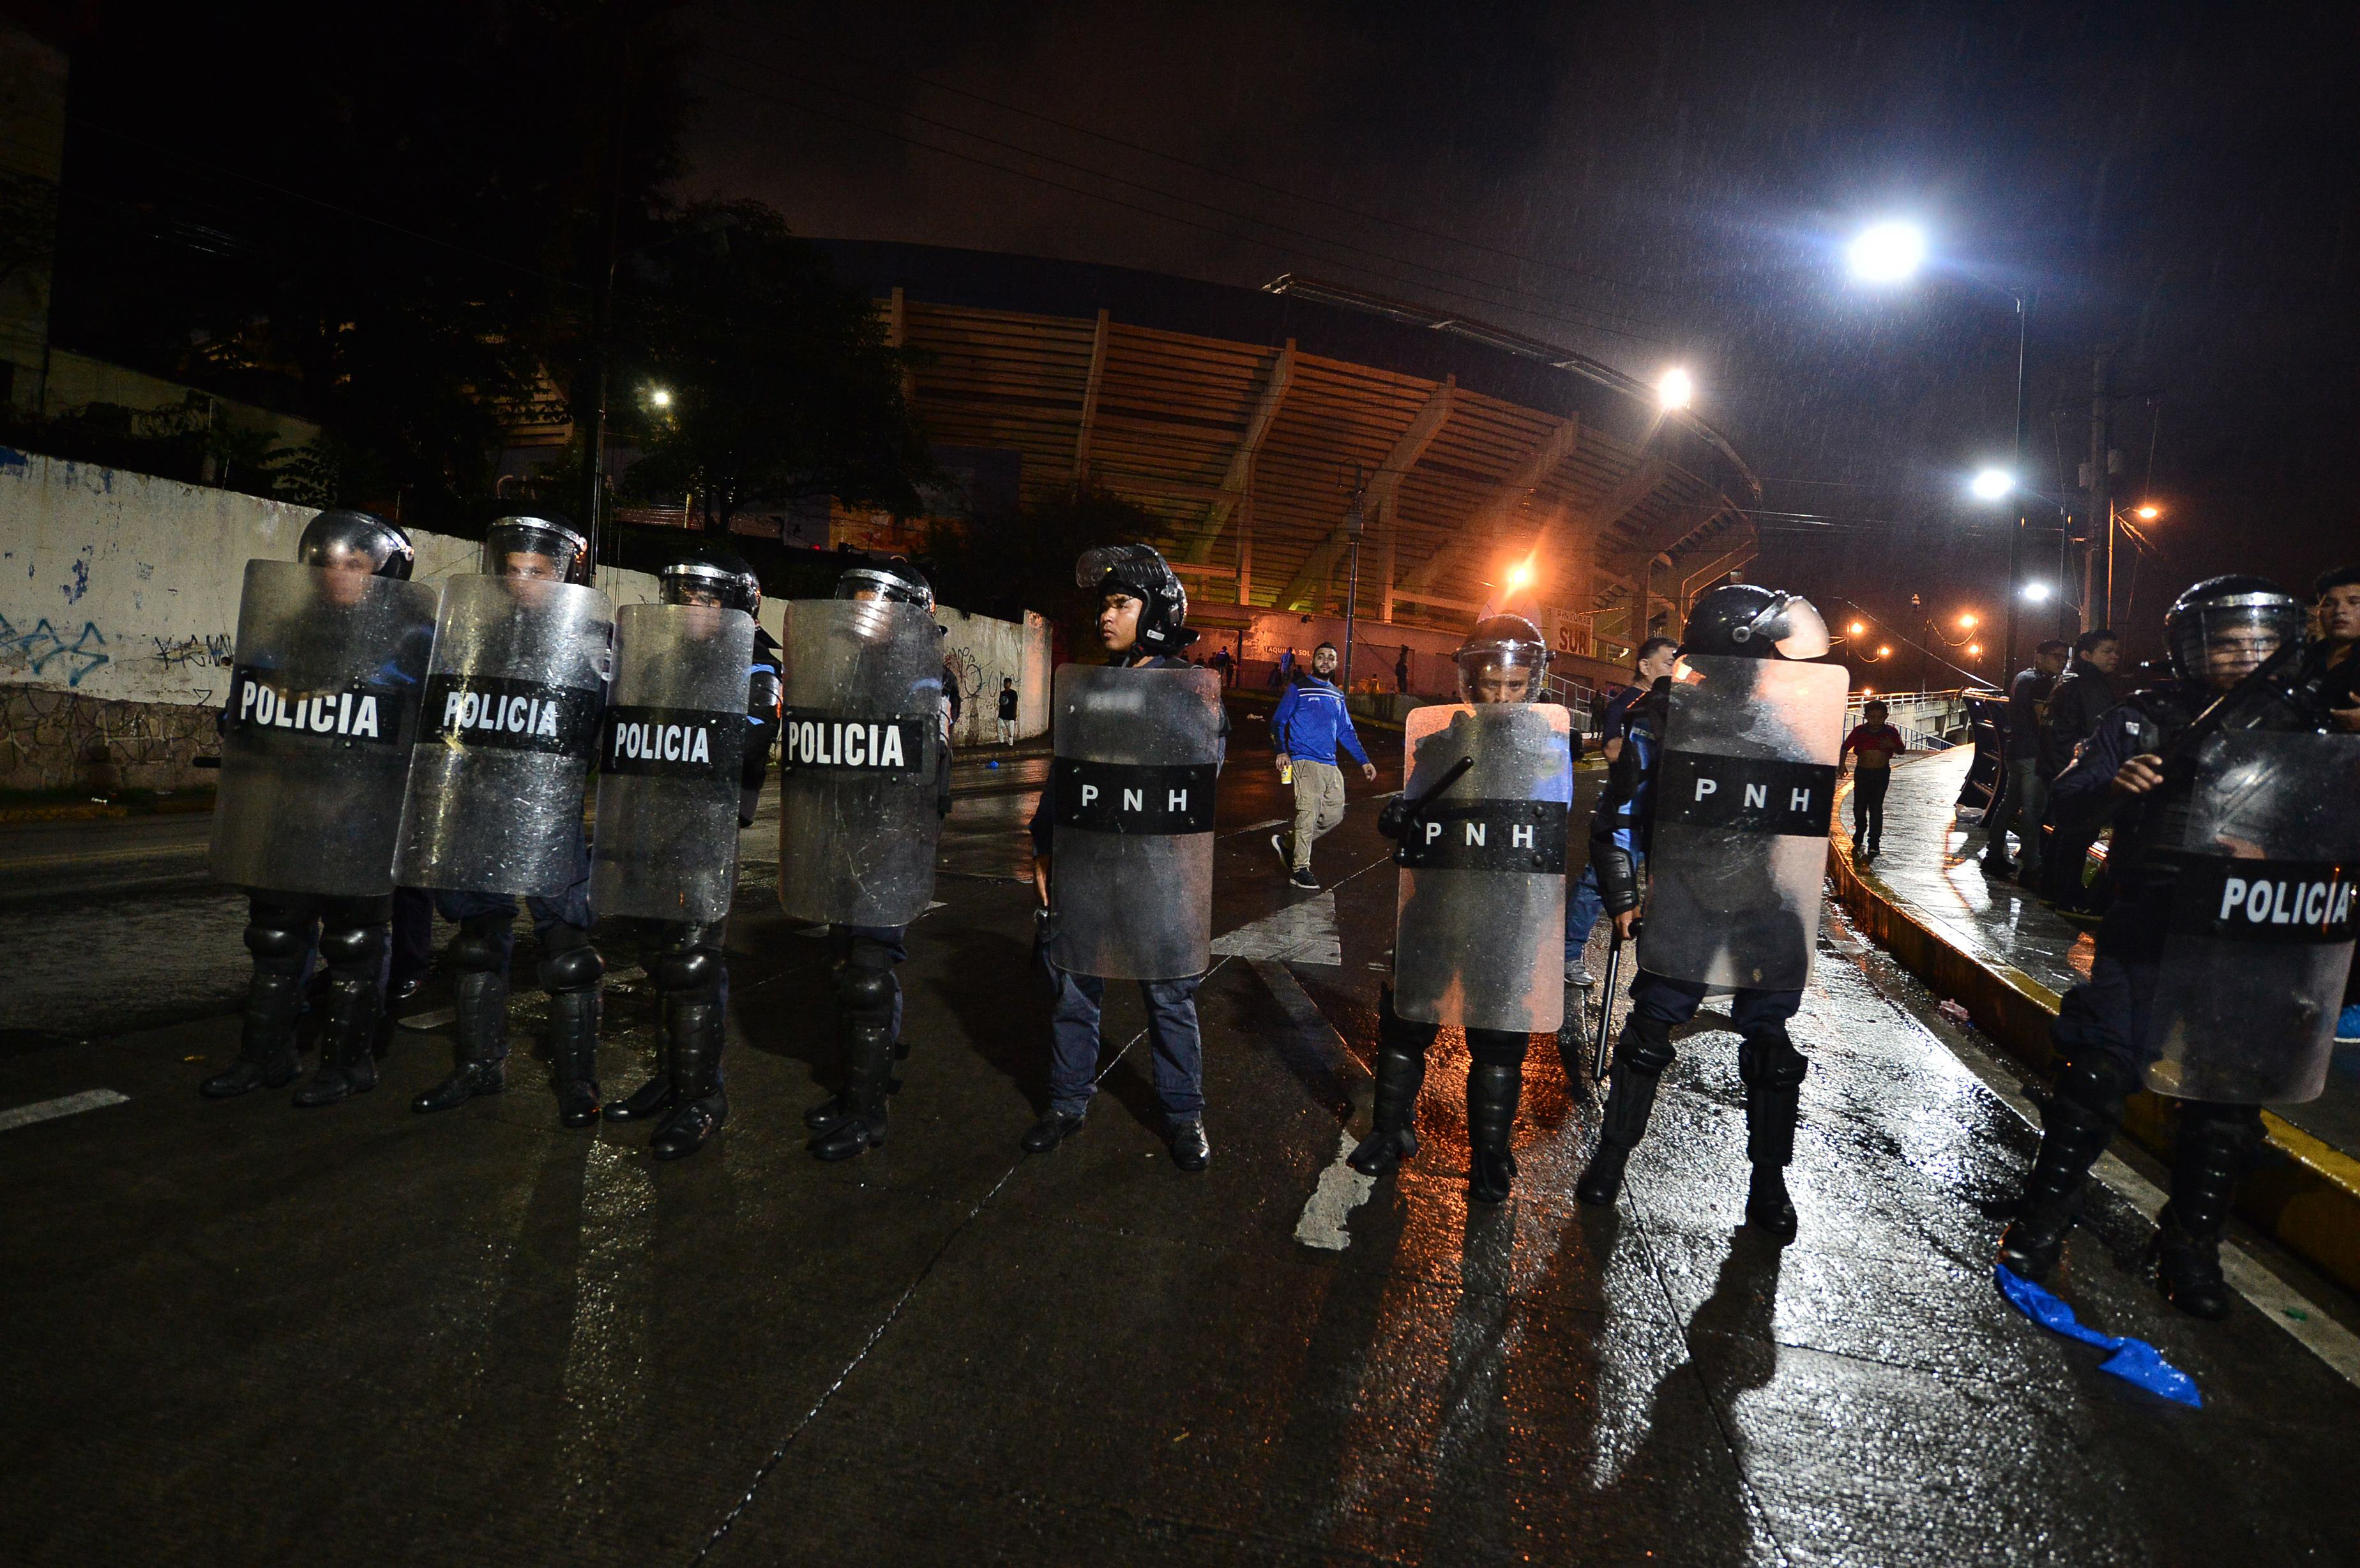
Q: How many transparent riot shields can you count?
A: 8